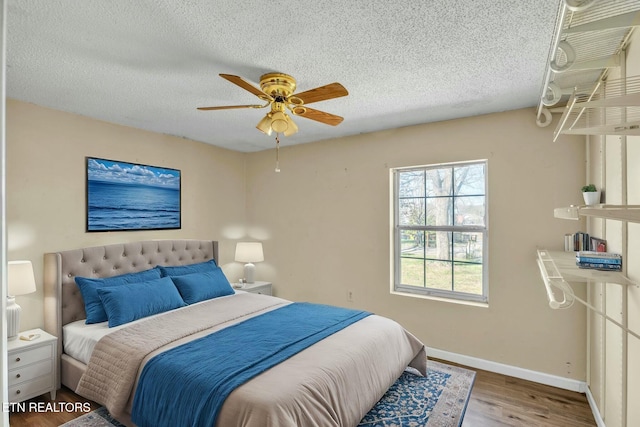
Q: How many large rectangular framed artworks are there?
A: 1